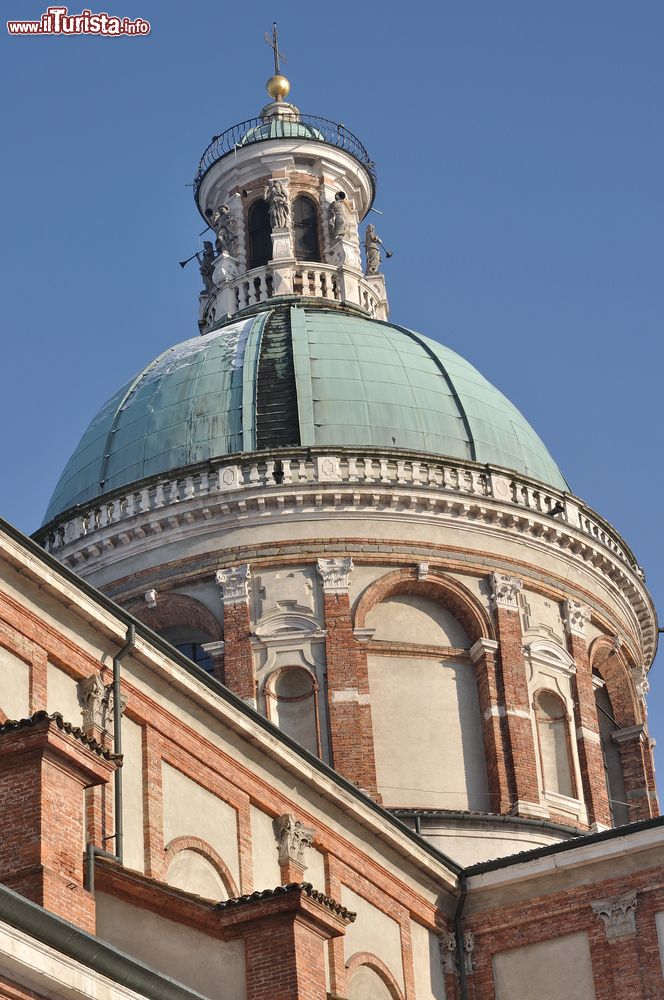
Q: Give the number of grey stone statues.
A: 5